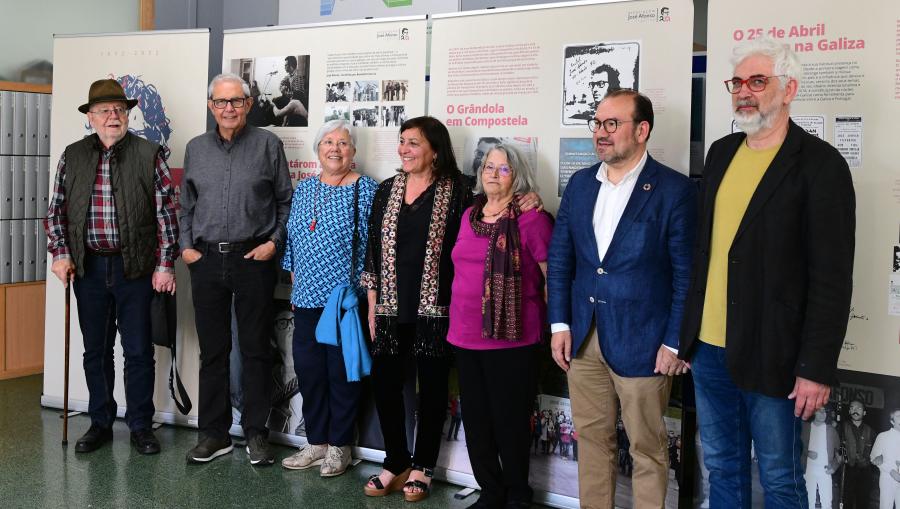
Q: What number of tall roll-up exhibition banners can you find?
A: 4